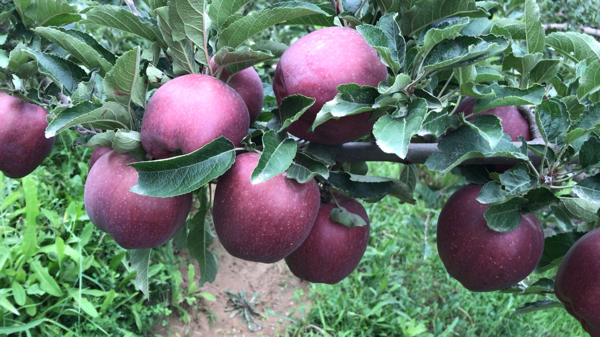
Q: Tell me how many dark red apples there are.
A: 11